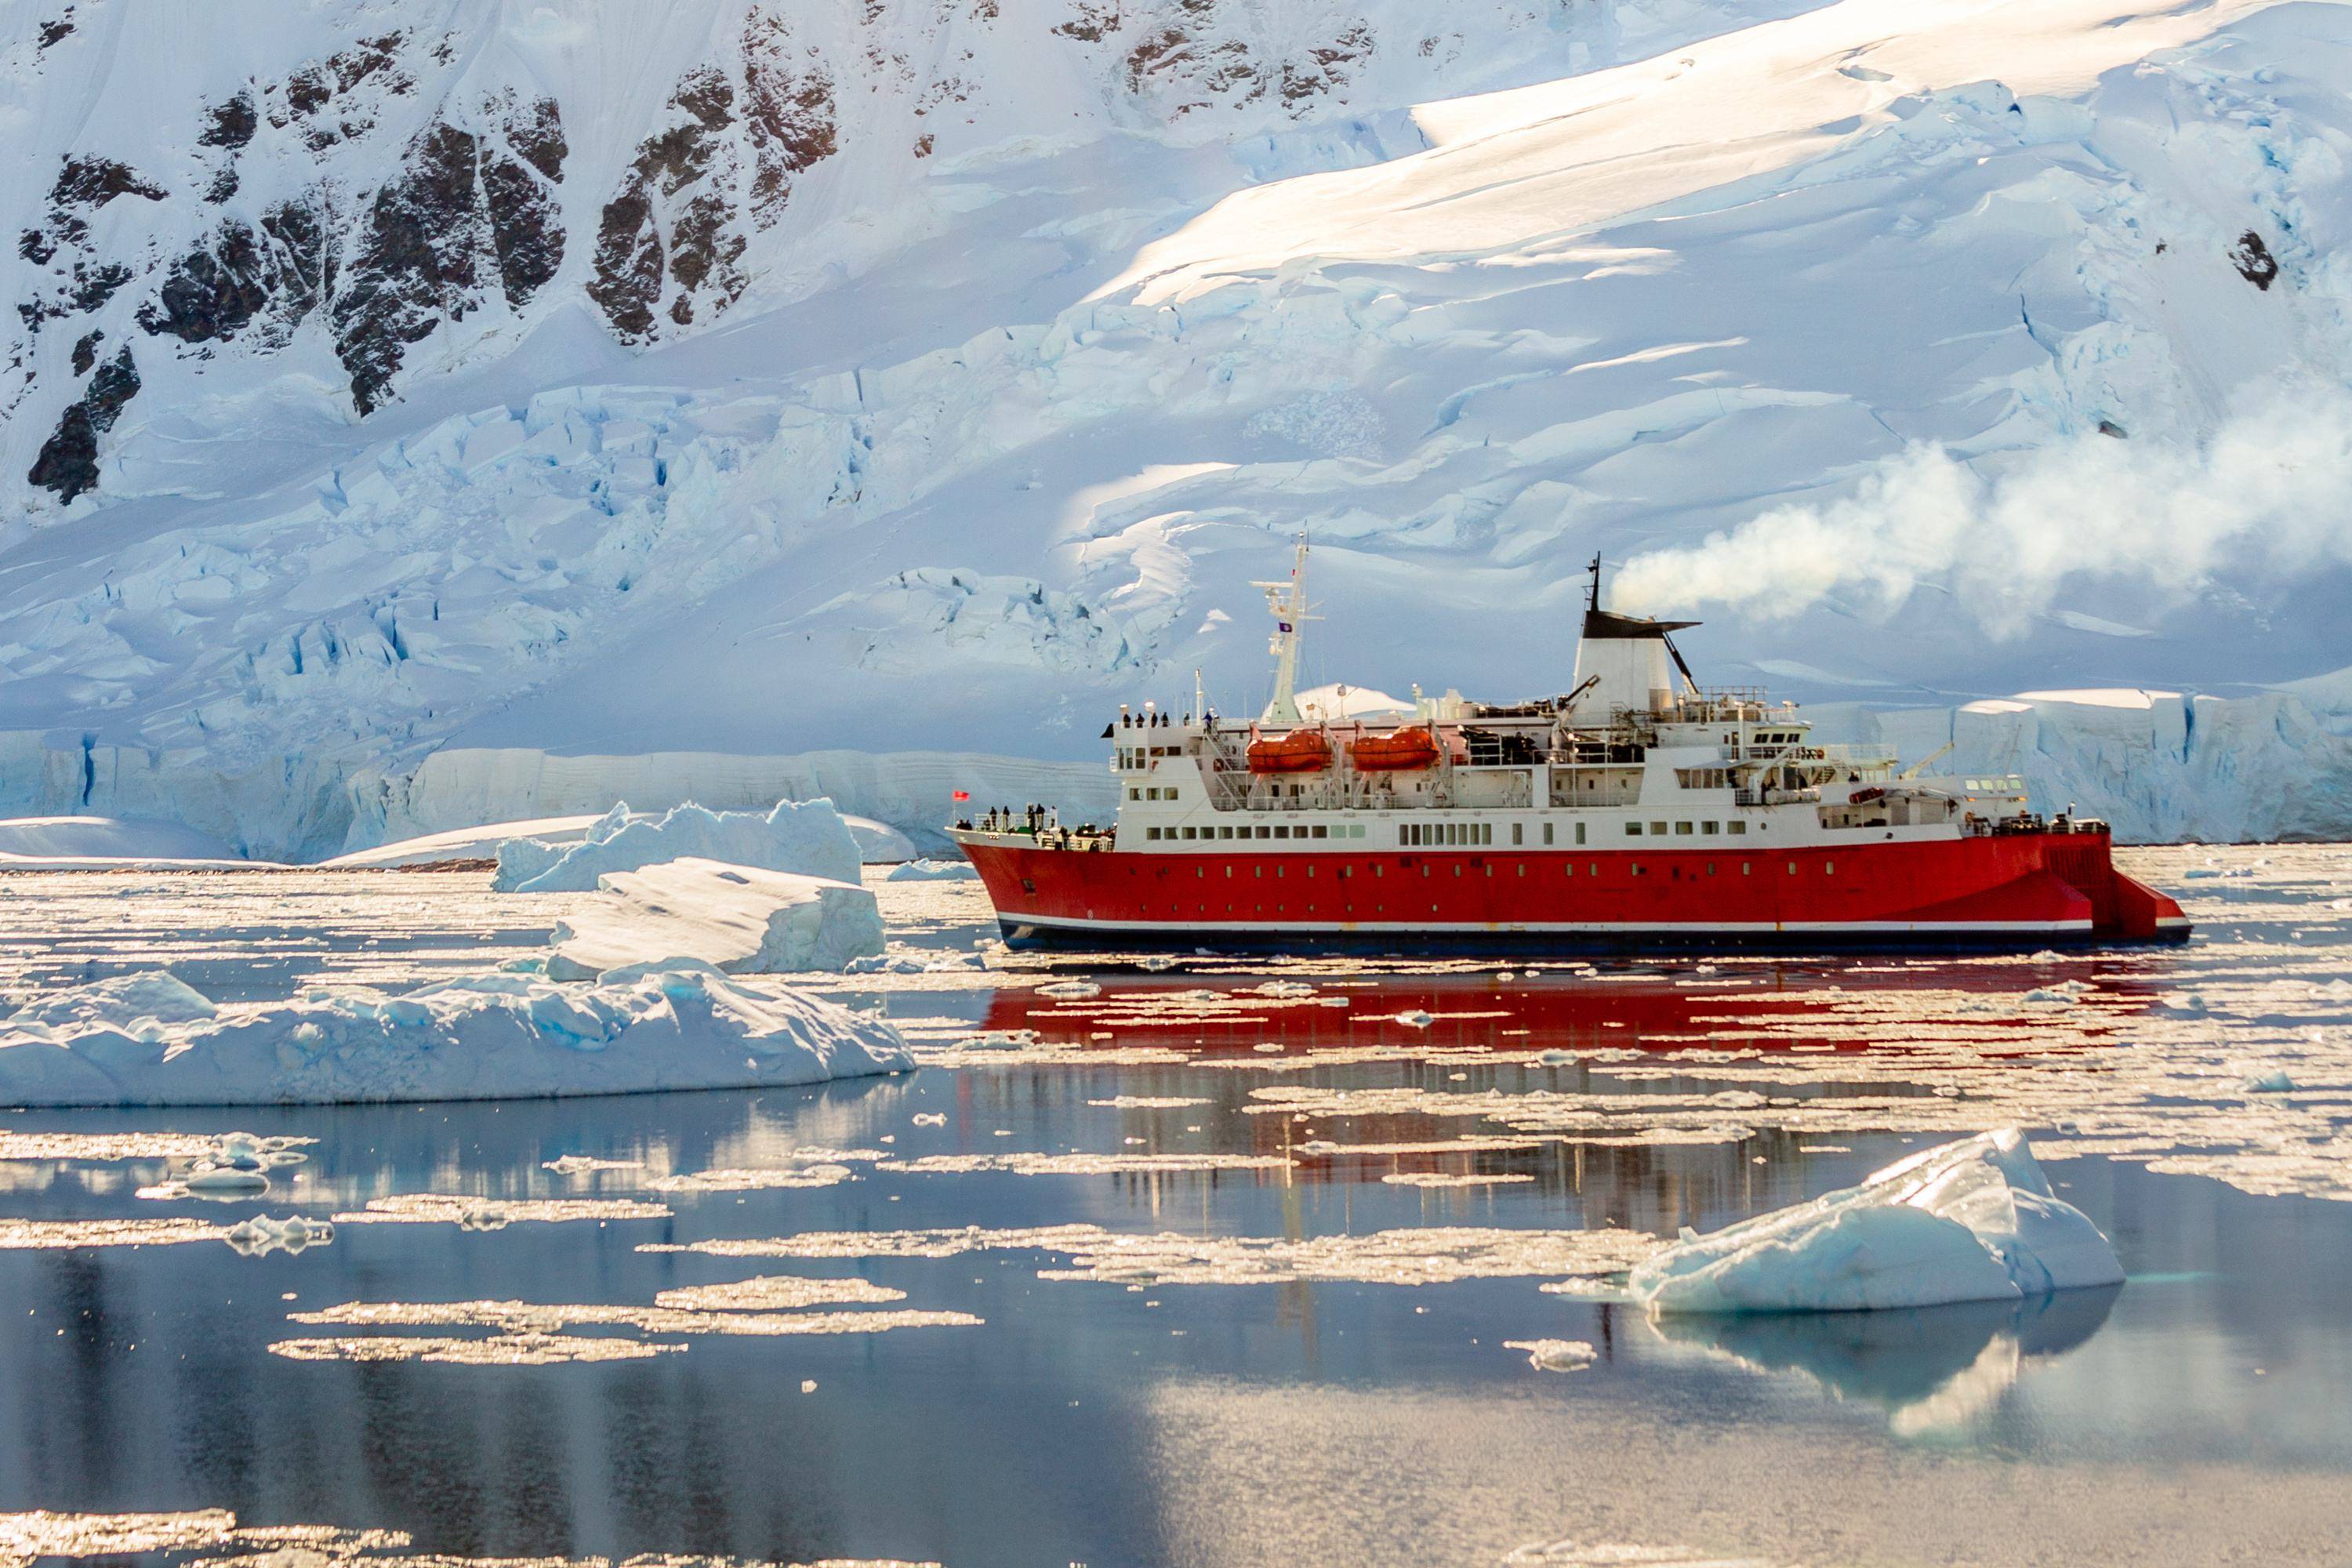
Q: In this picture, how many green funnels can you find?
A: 0